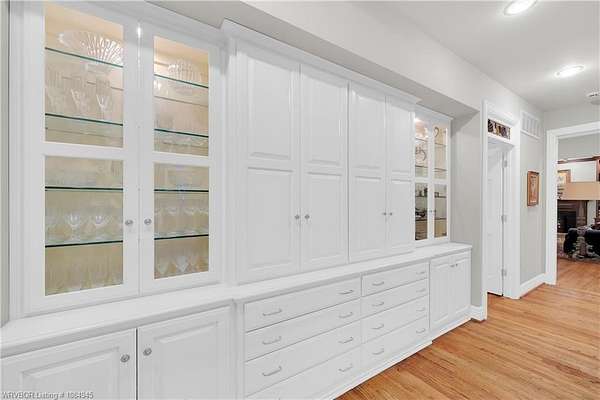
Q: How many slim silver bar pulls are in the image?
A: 15